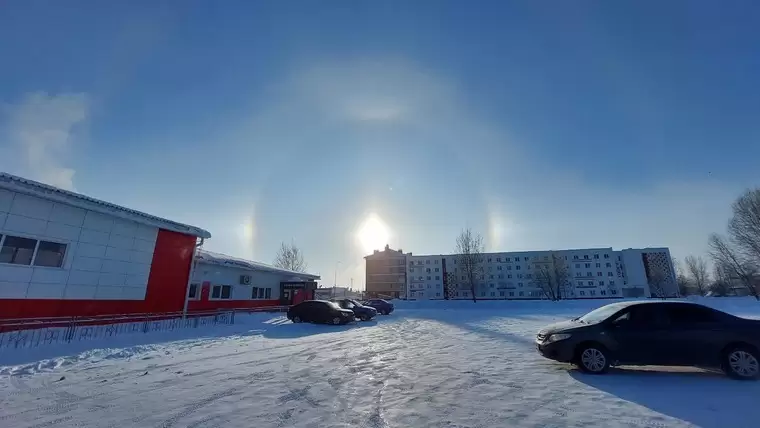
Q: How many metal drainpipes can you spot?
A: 1